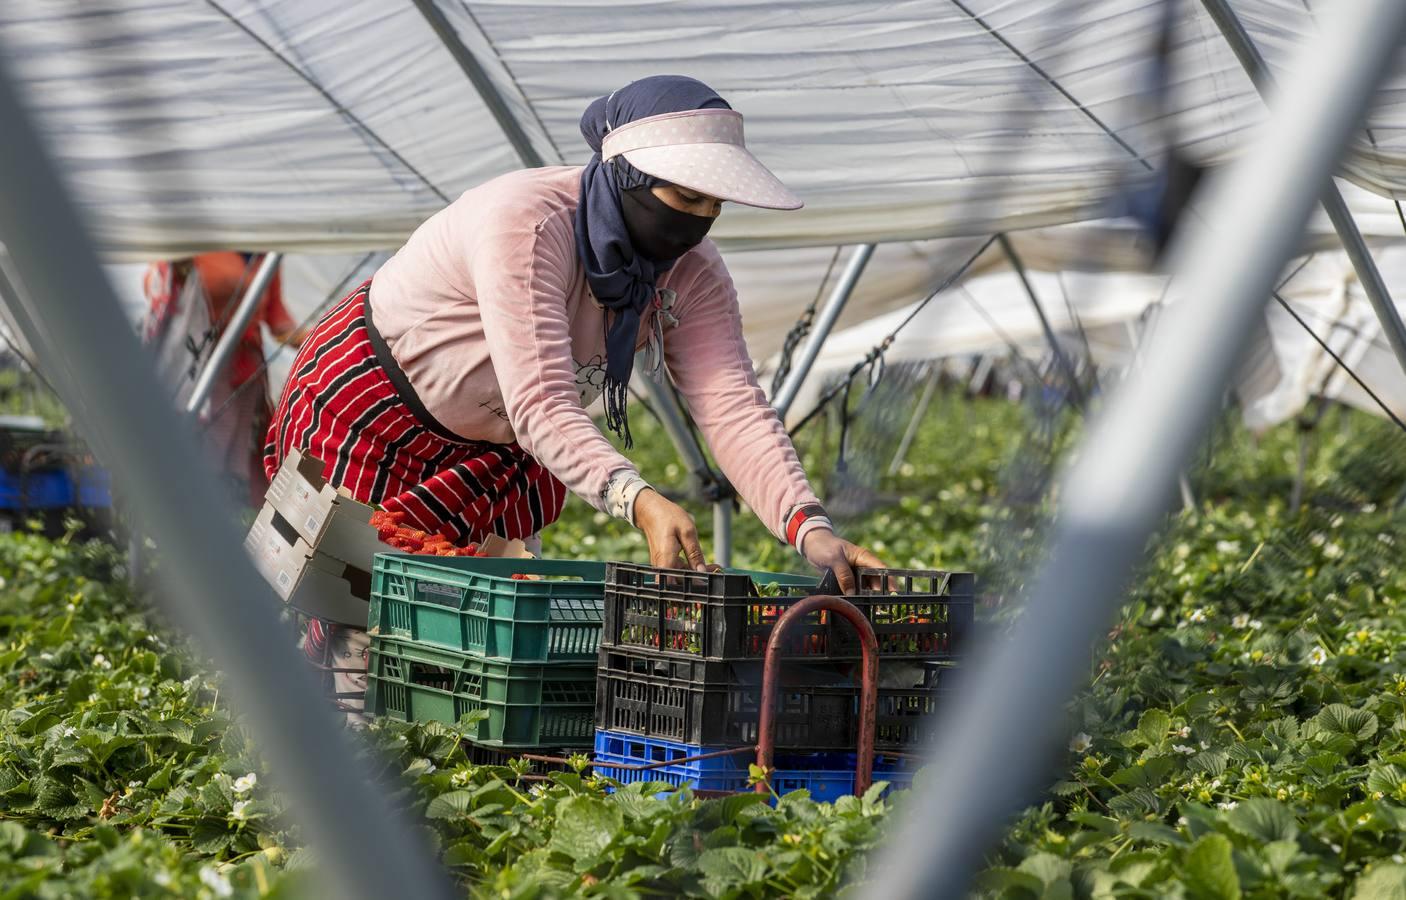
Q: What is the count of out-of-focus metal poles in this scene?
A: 2